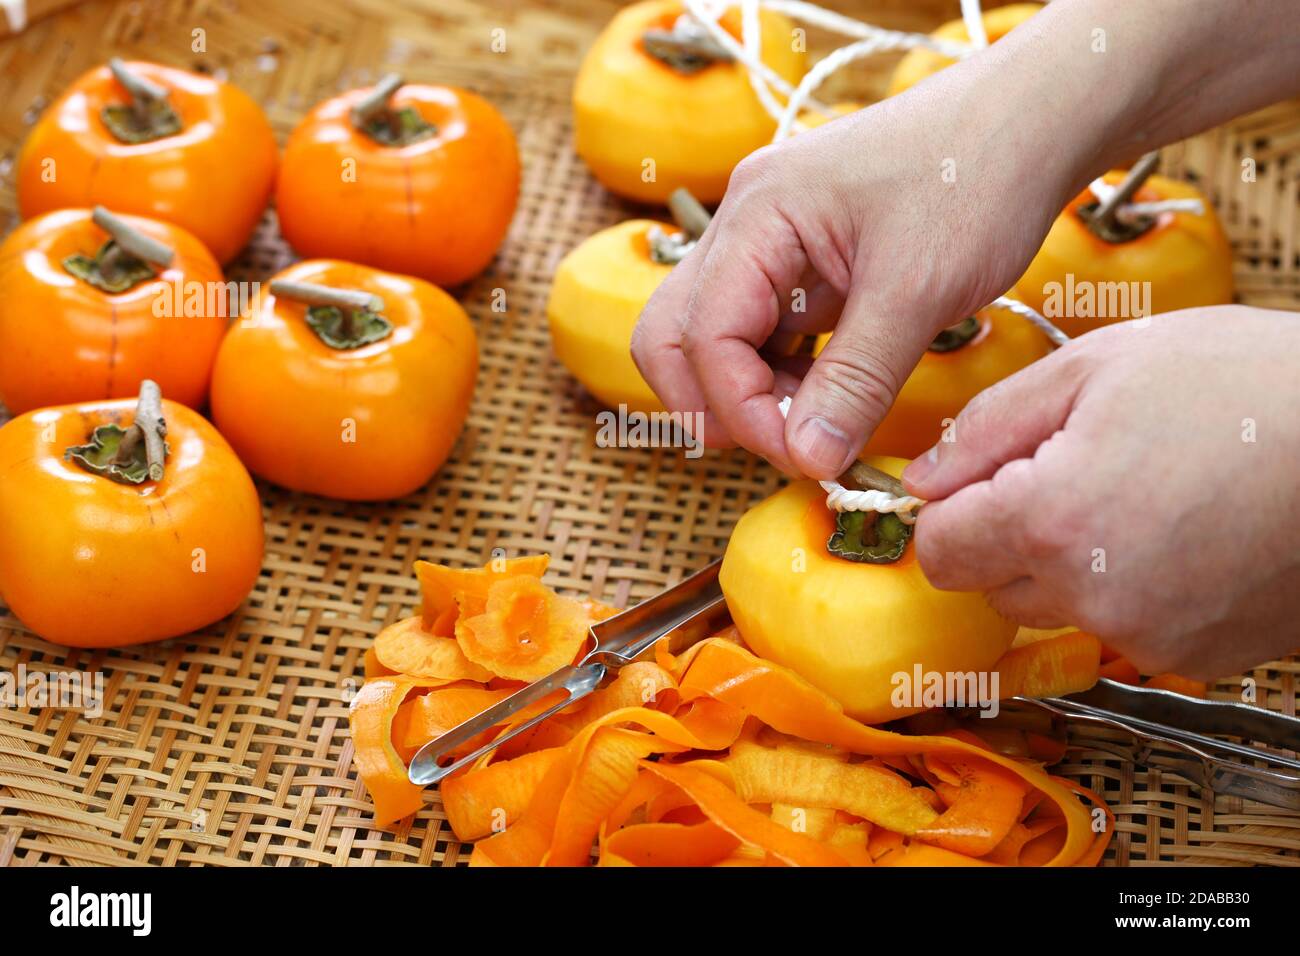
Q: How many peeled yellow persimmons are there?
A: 7